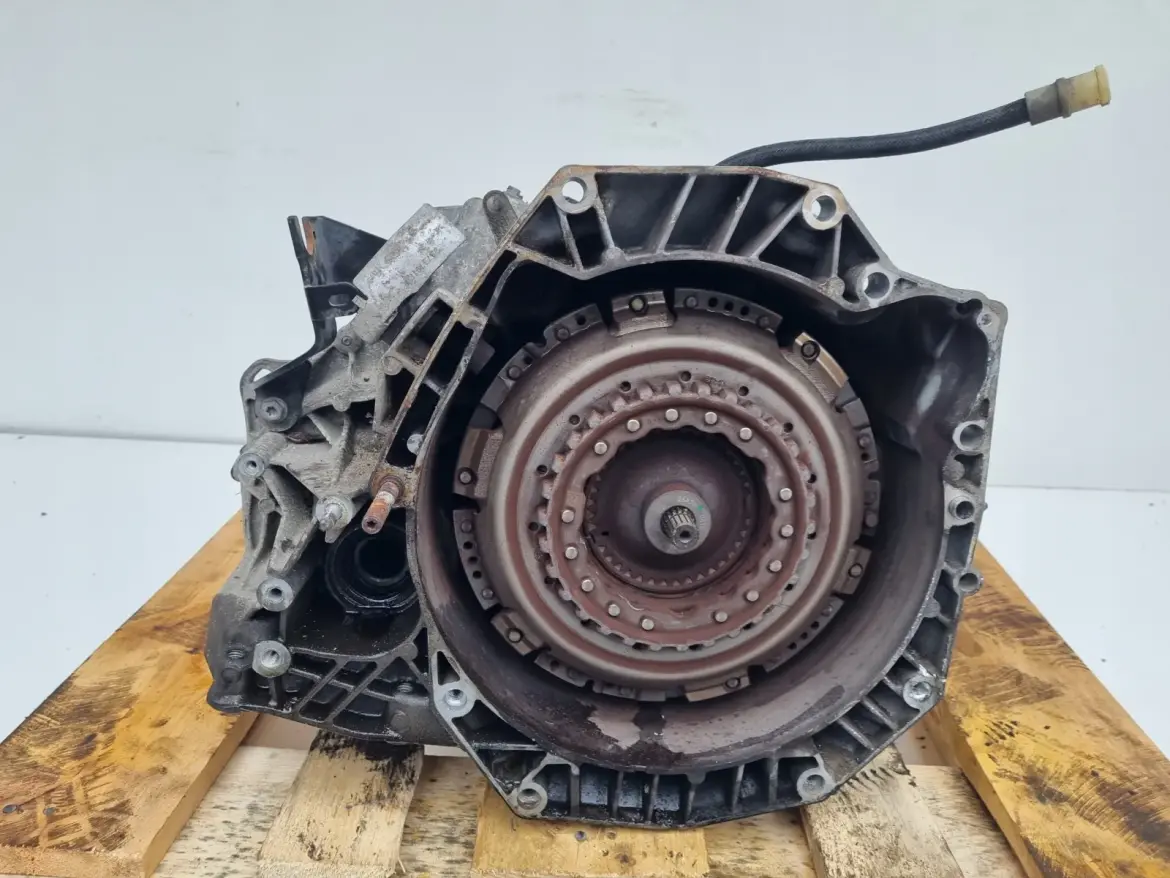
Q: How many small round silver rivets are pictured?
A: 15